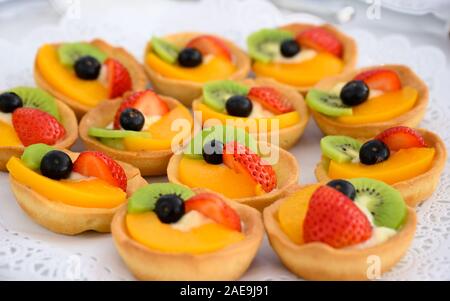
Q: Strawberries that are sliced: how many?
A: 12